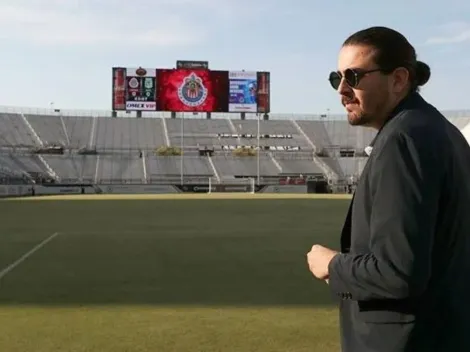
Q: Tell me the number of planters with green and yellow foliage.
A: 2